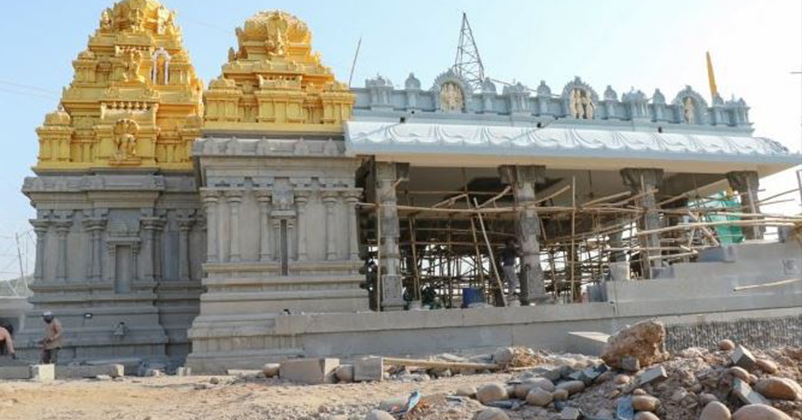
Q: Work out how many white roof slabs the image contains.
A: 1